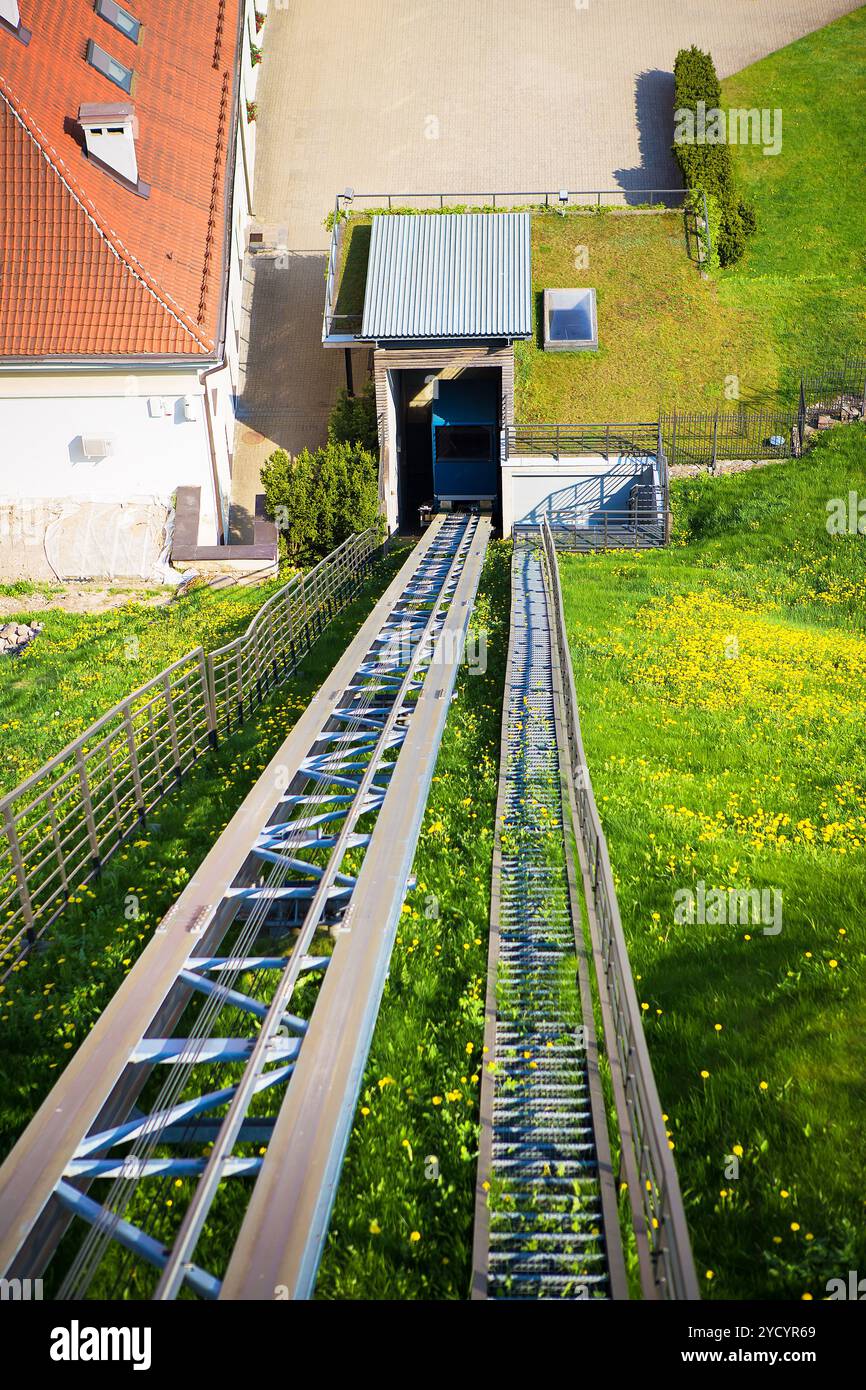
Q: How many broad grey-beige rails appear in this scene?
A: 2